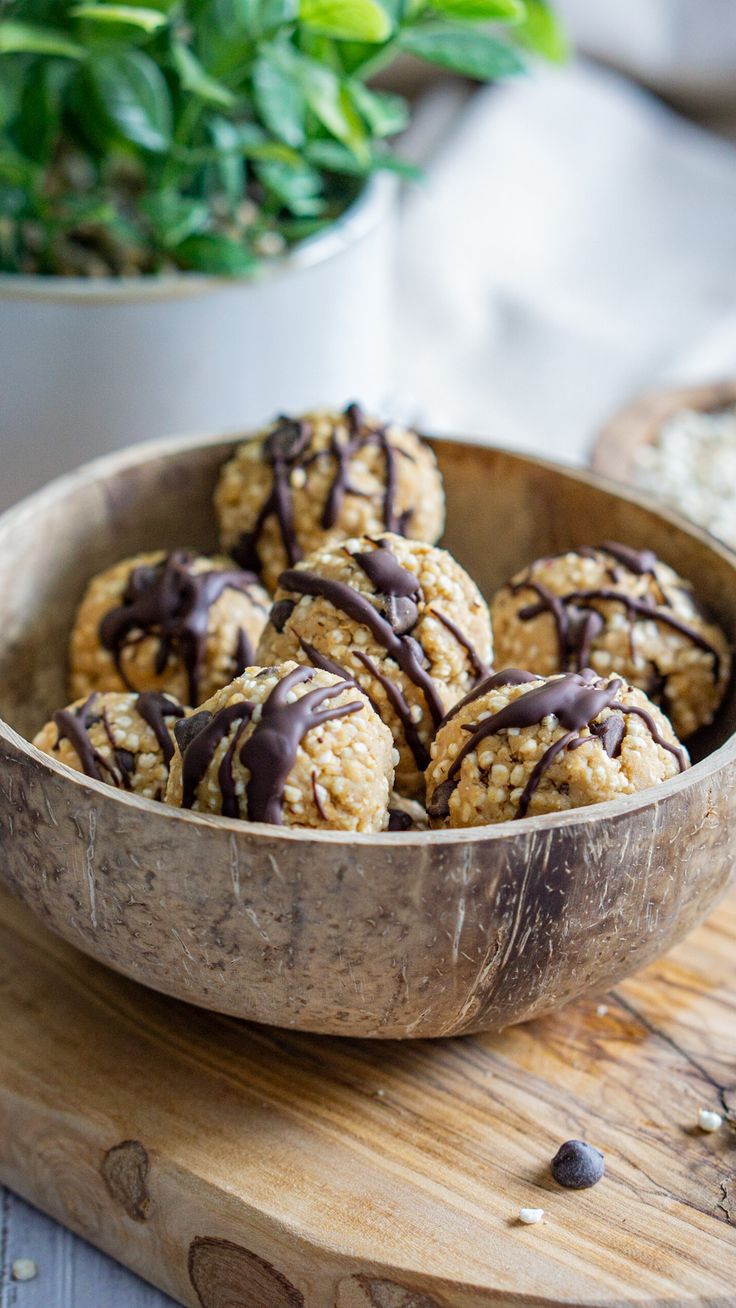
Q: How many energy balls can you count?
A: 7